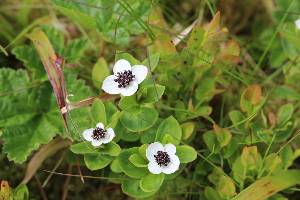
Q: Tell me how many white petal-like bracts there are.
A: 12